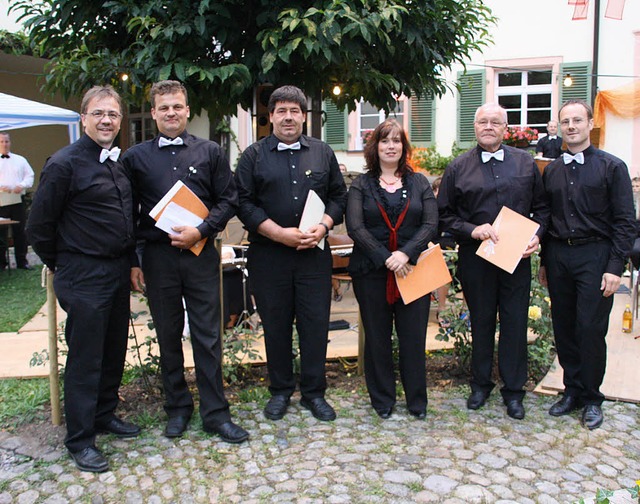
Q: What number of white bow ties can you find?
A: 6